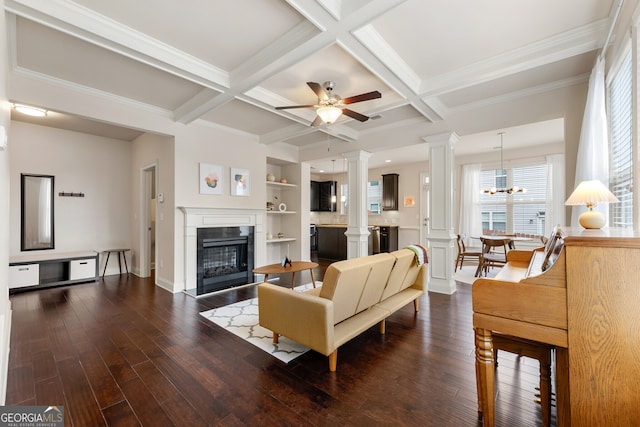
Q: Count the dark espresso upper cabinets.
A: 2